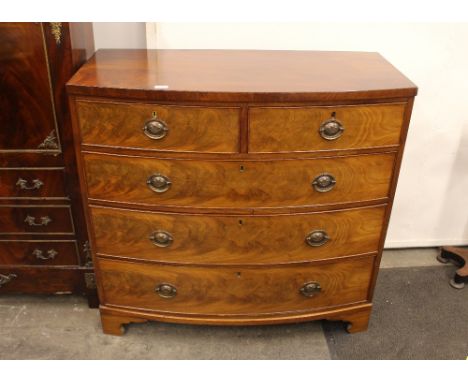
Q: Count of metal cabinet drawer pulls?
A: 11